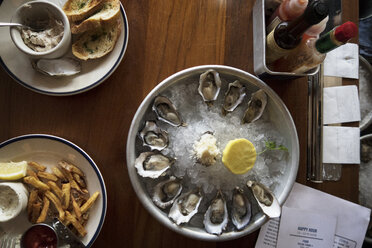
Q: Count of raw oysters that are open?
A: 11